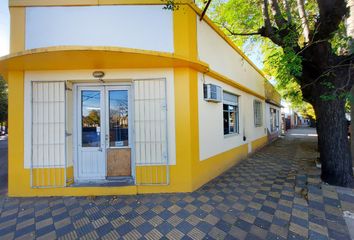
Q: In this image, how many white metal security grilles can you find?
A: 2